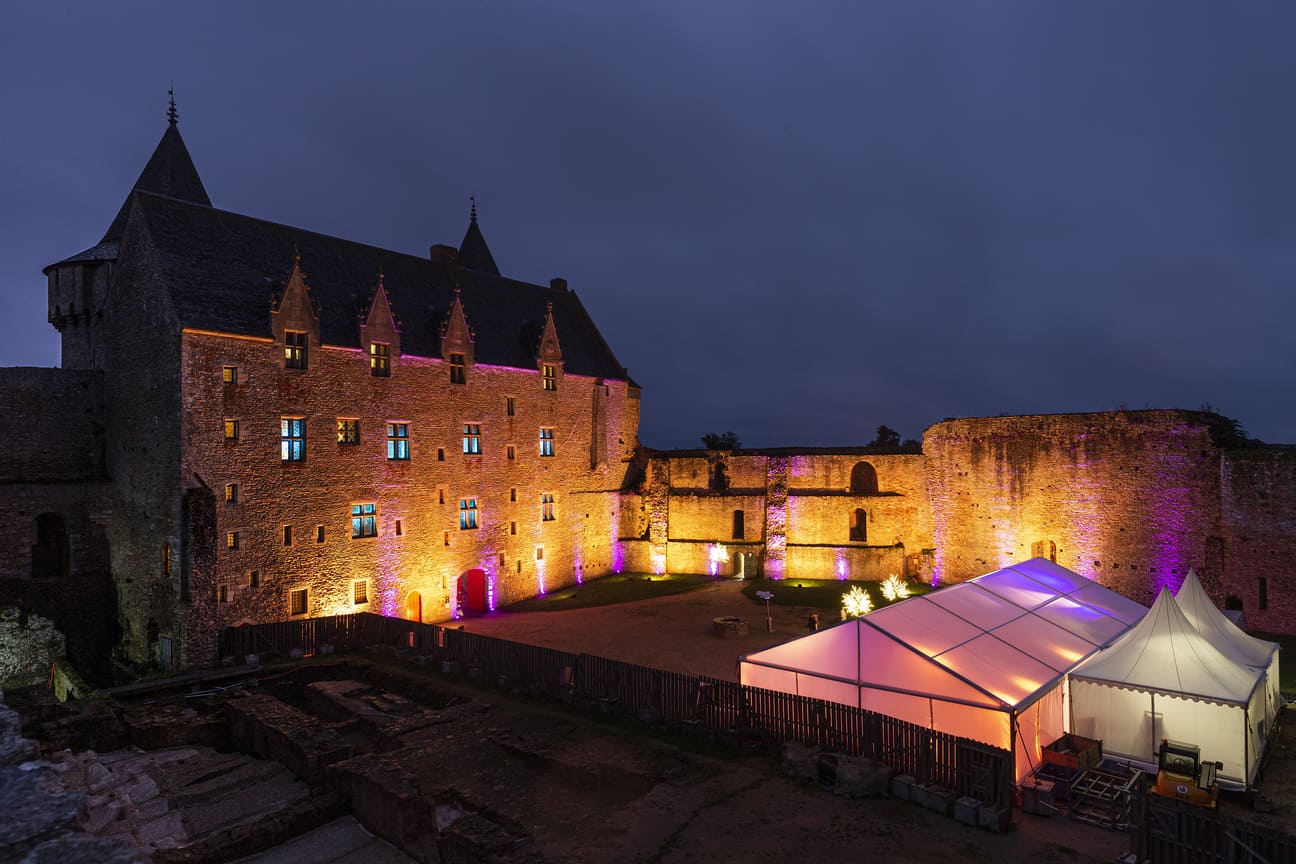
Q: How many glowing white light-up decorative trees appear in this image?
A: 3